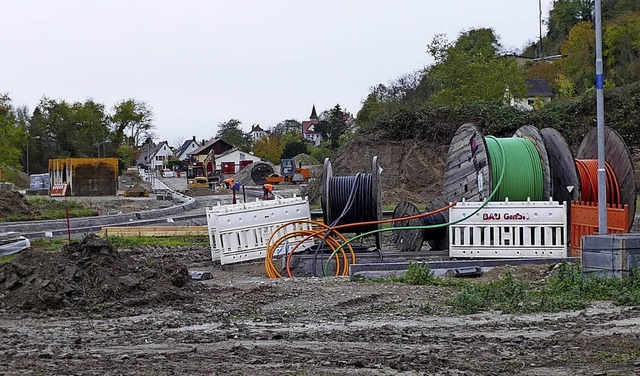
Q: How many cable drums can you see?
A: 4